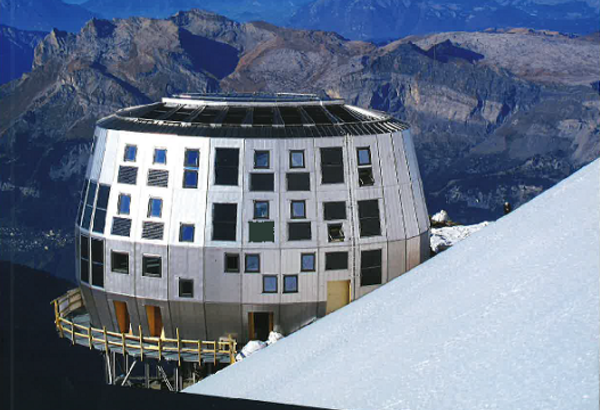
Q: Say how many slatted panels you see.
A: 4